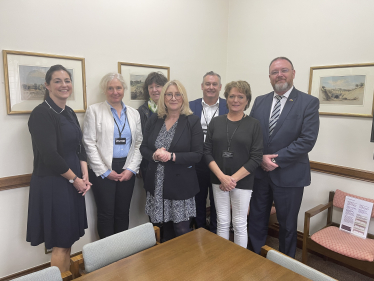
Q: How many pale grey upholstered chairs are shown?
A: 3